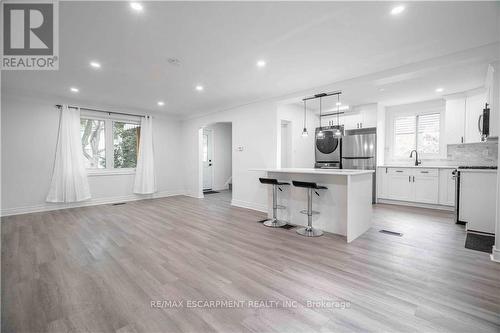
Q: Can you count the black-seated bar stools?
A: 2